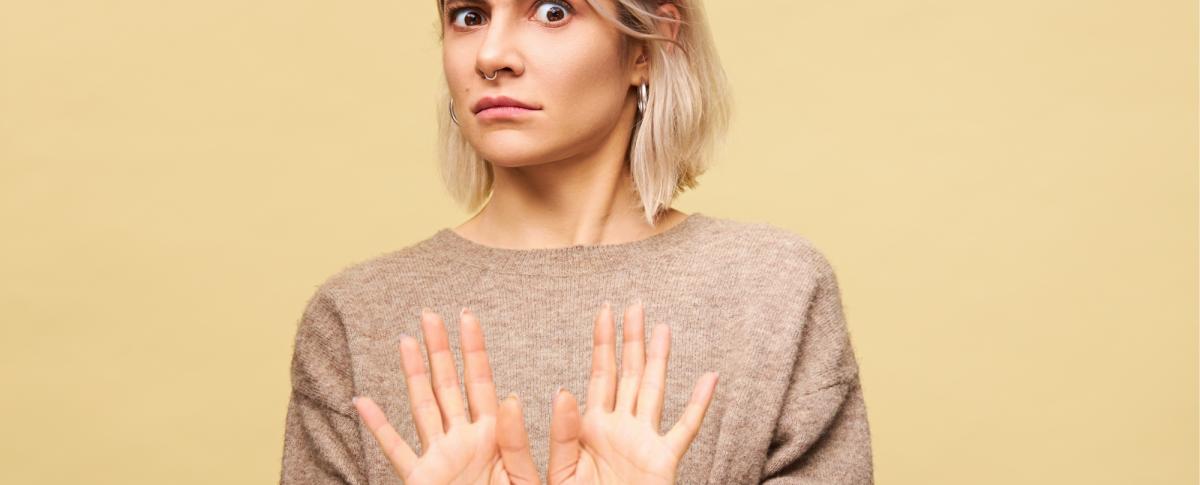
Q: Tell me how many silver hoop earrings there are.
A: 2